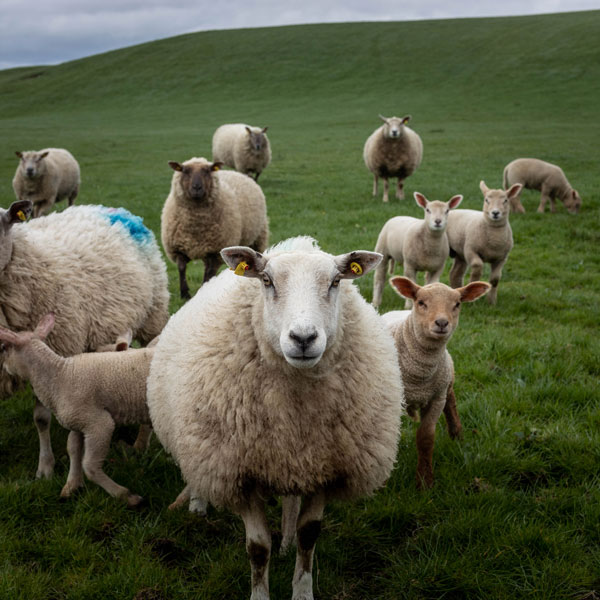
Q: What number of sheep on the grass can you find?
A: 11